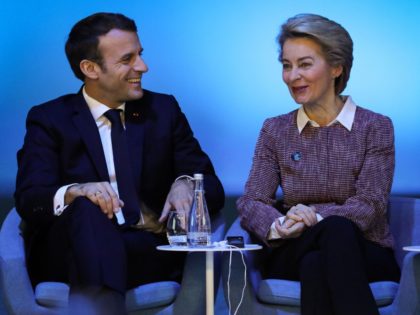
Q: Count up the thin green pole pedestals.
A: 0